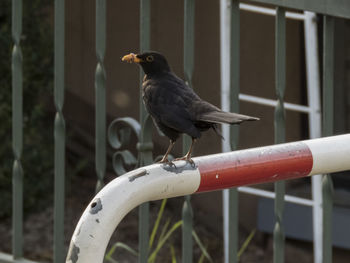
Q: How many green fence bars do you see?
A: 8